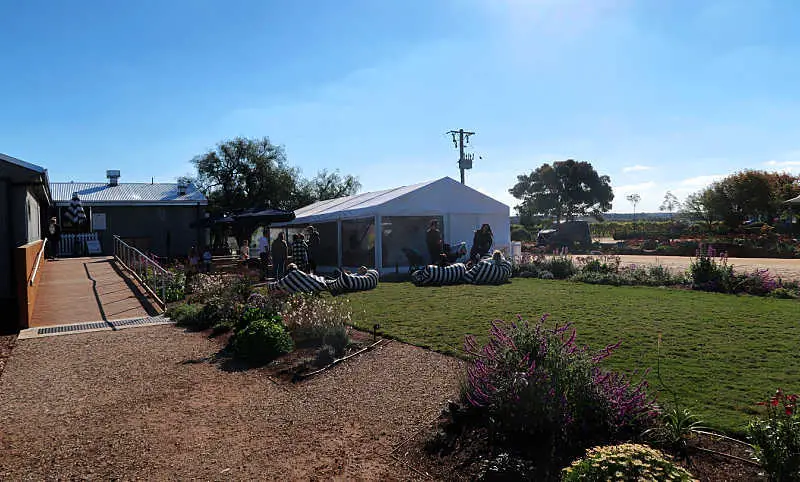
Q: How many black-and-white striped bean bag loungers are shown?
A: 4